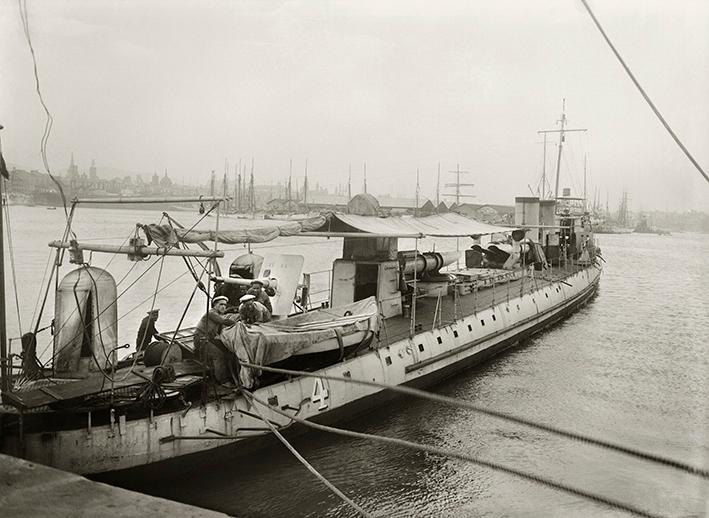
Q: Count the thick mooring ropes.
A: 3